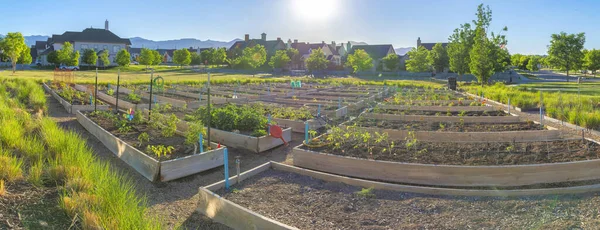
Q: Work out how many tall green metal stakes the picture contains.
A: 4